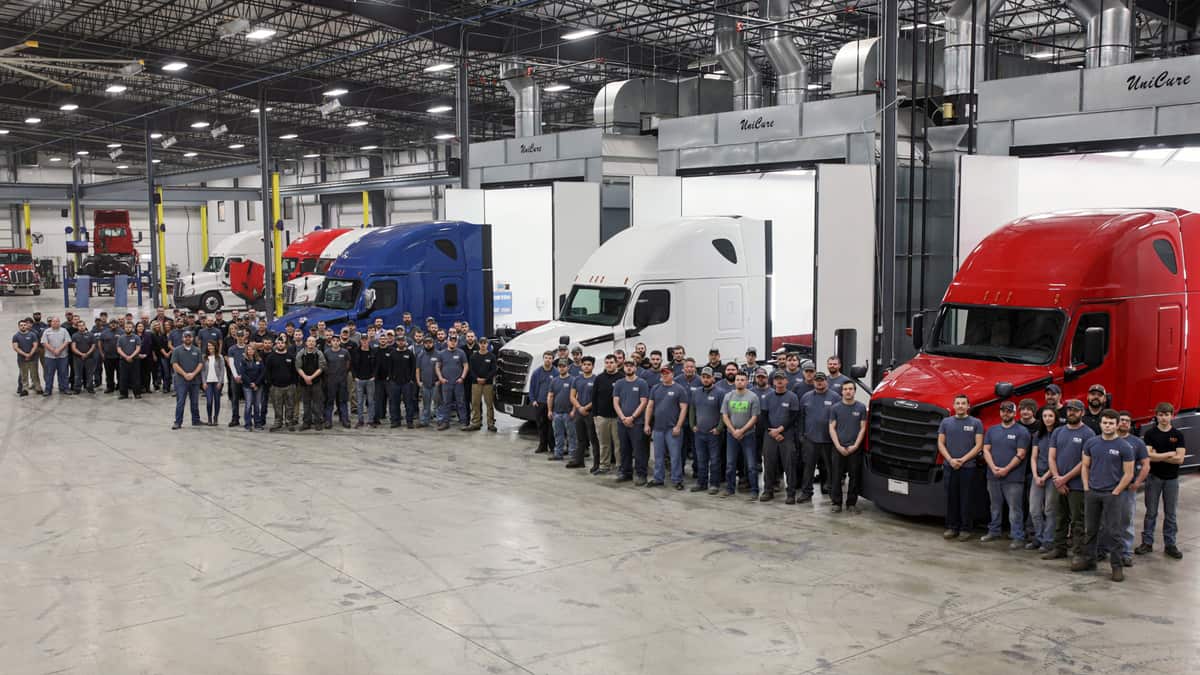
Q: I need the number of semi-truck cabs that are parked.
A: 8